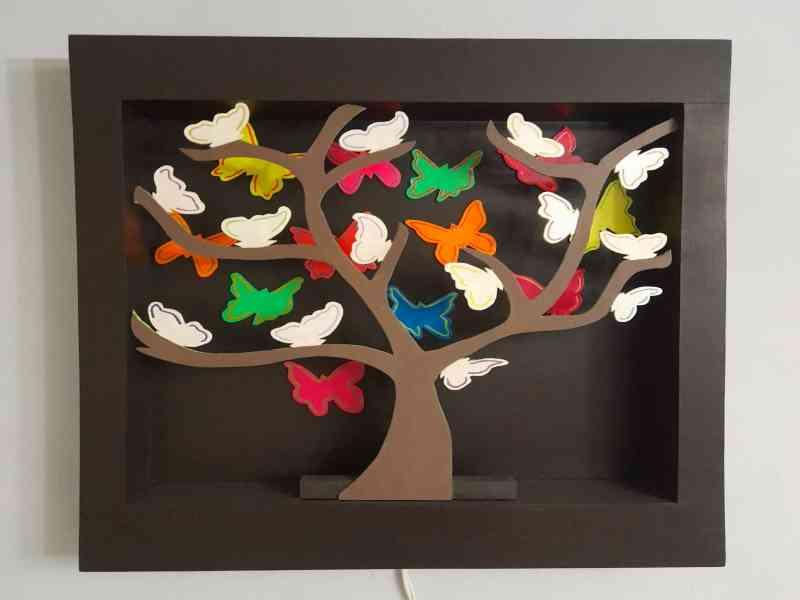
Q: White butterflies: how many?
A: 14